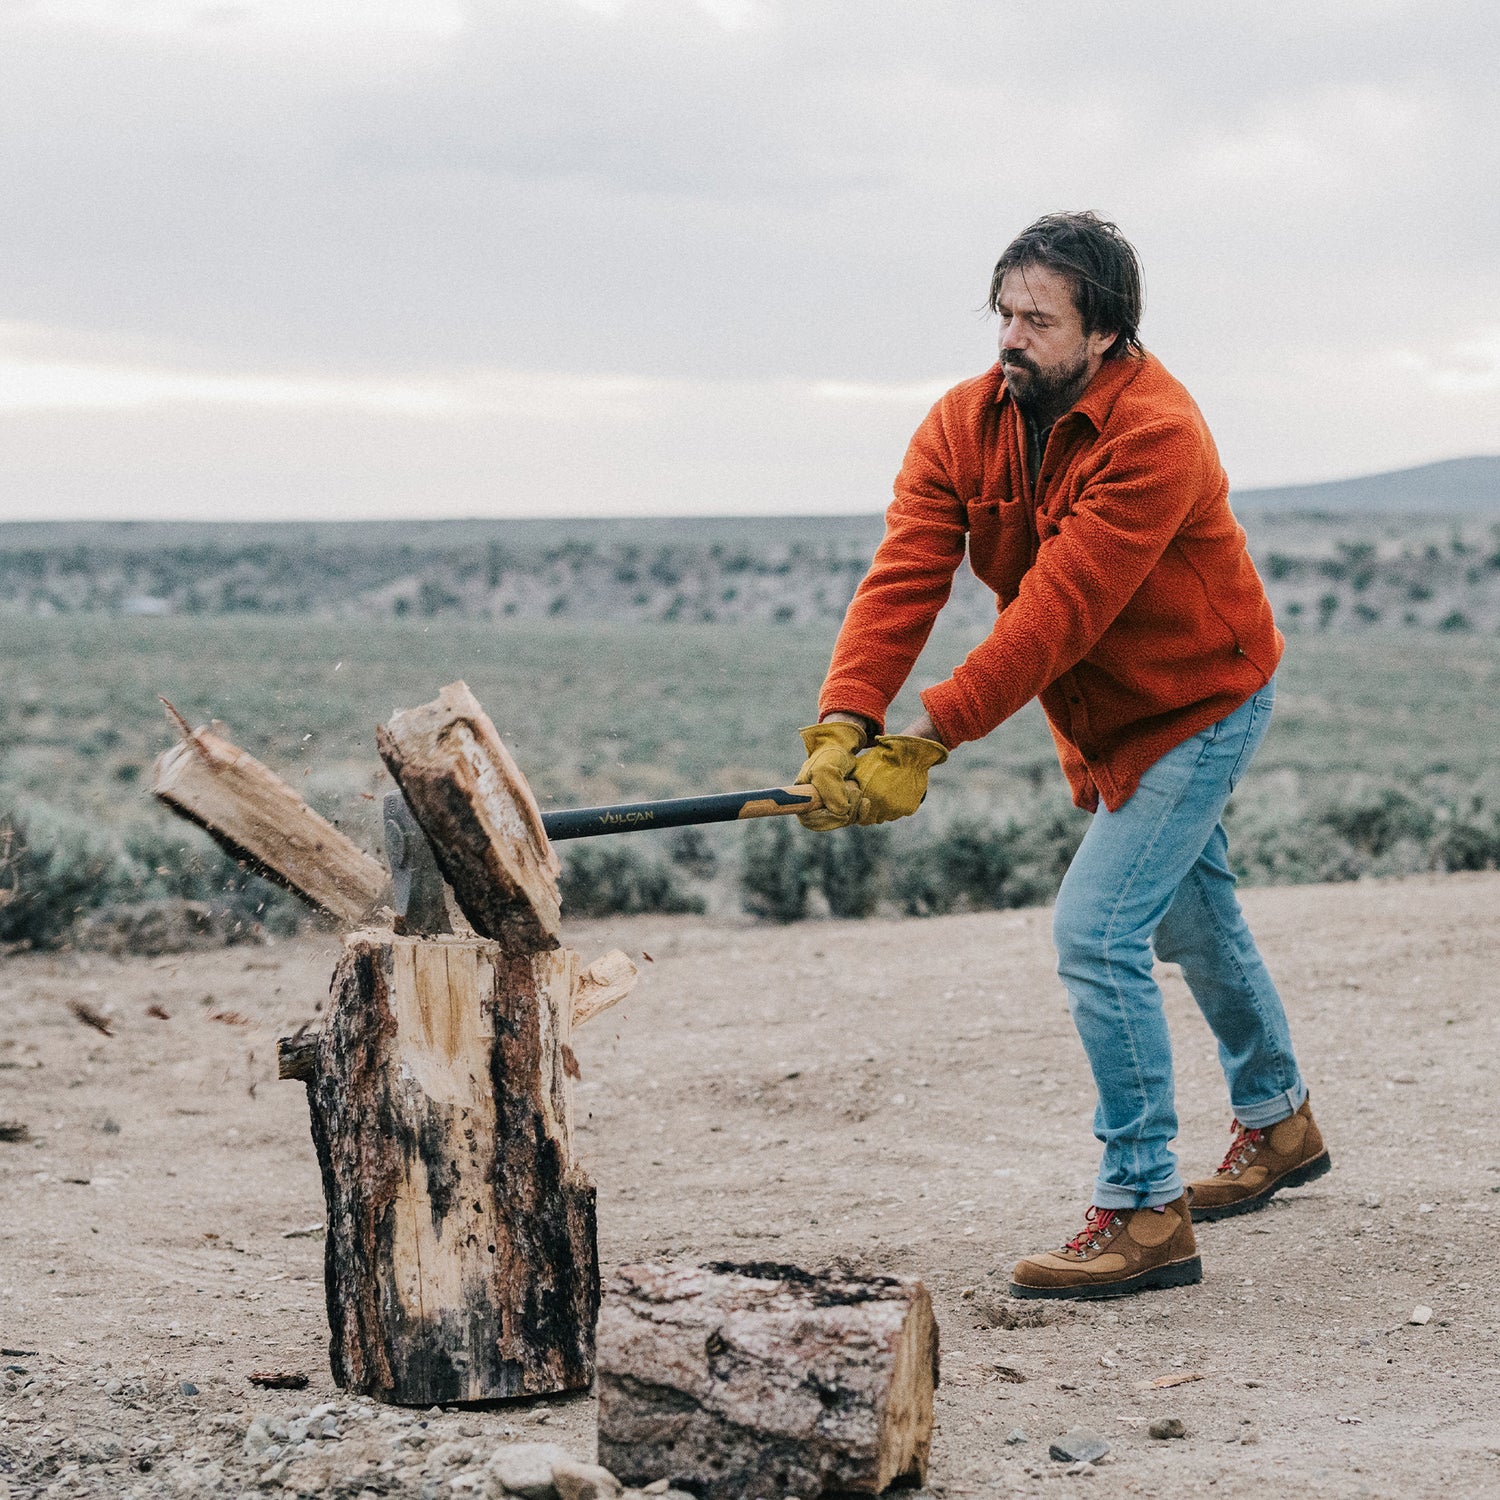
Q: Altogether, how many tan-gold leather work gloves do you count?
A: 2